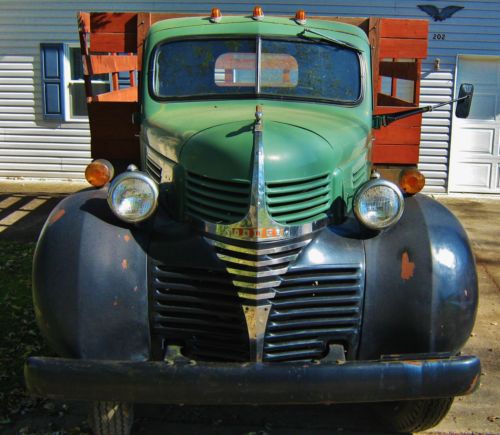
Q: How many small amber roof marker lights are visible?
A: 3